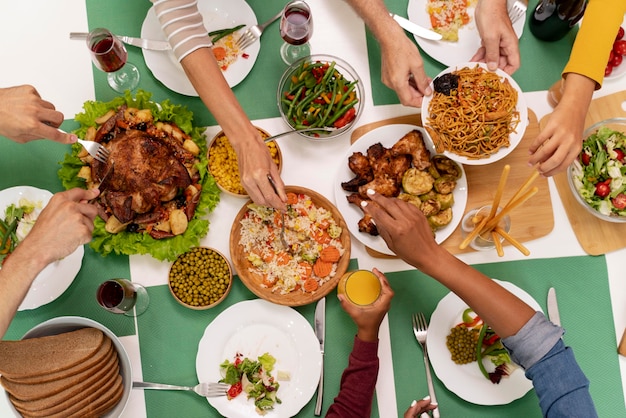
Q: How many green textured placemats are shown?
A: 5